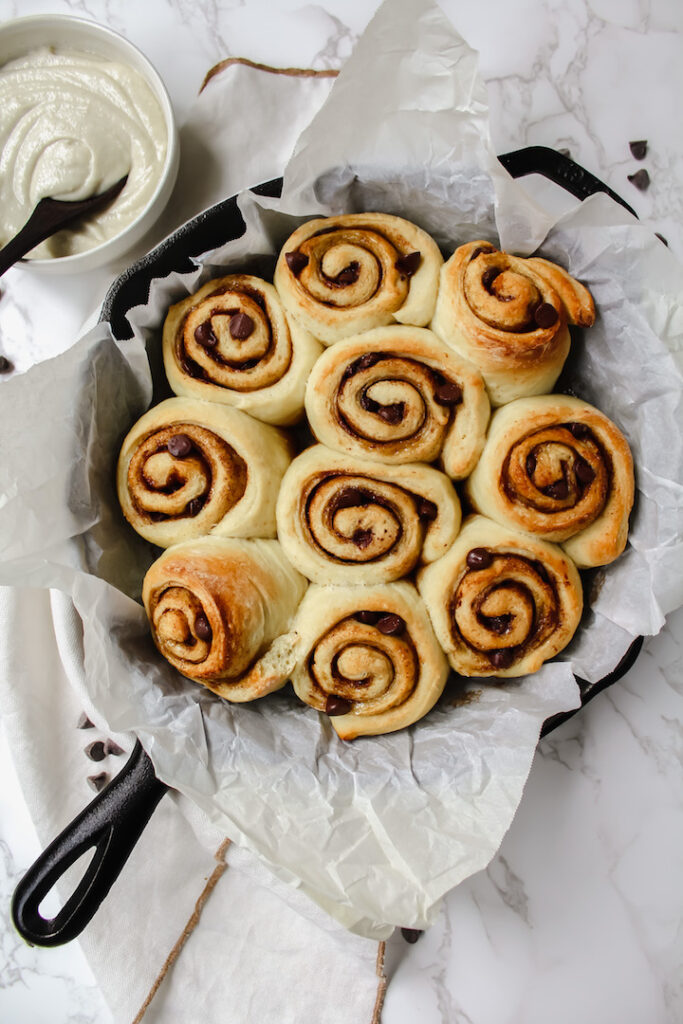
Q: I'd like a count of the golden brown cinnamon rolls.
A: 10